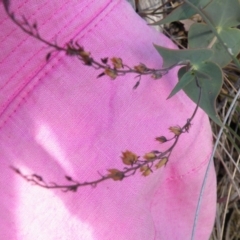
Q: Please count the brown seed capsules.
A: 12